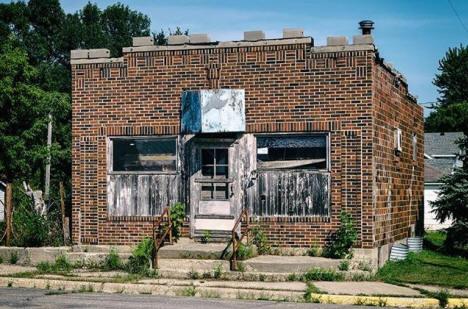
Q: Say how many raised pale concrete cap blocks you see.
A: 9